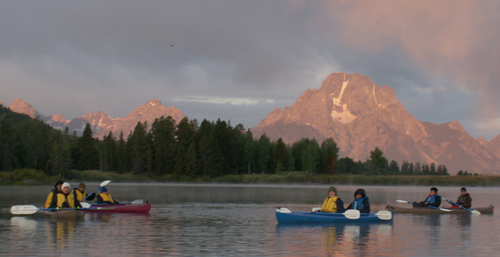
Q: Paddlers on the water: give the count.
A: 8